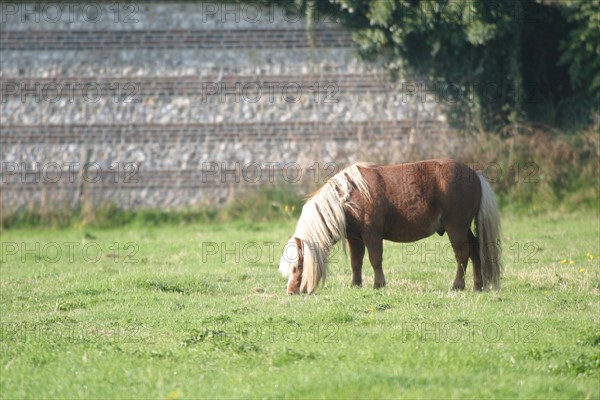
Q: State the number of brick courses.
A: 4